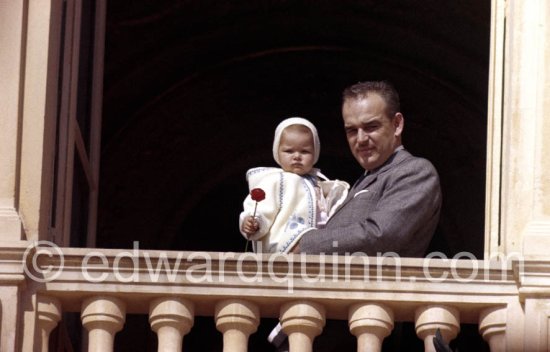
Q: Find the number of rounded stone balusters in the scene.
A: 8